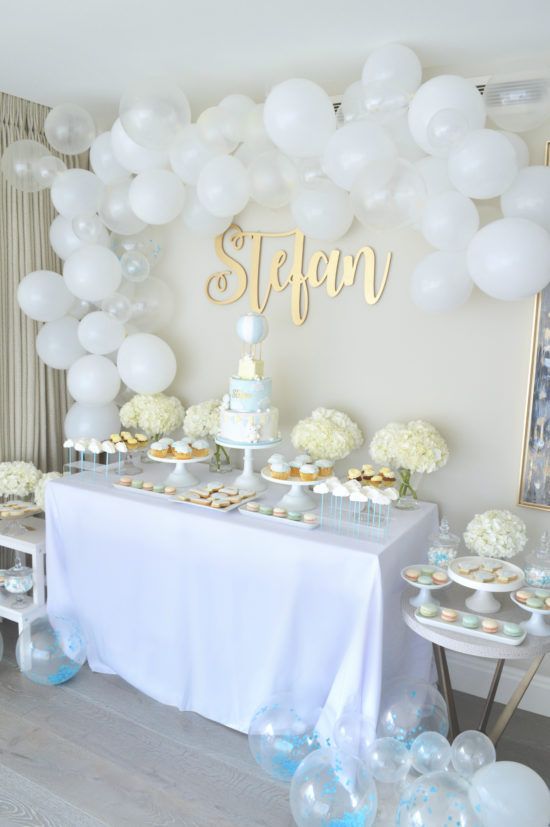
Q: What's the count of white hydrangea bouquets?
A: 7